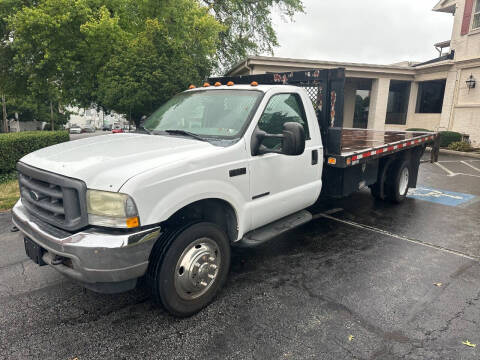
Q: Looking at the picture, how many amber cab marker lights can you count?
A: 5